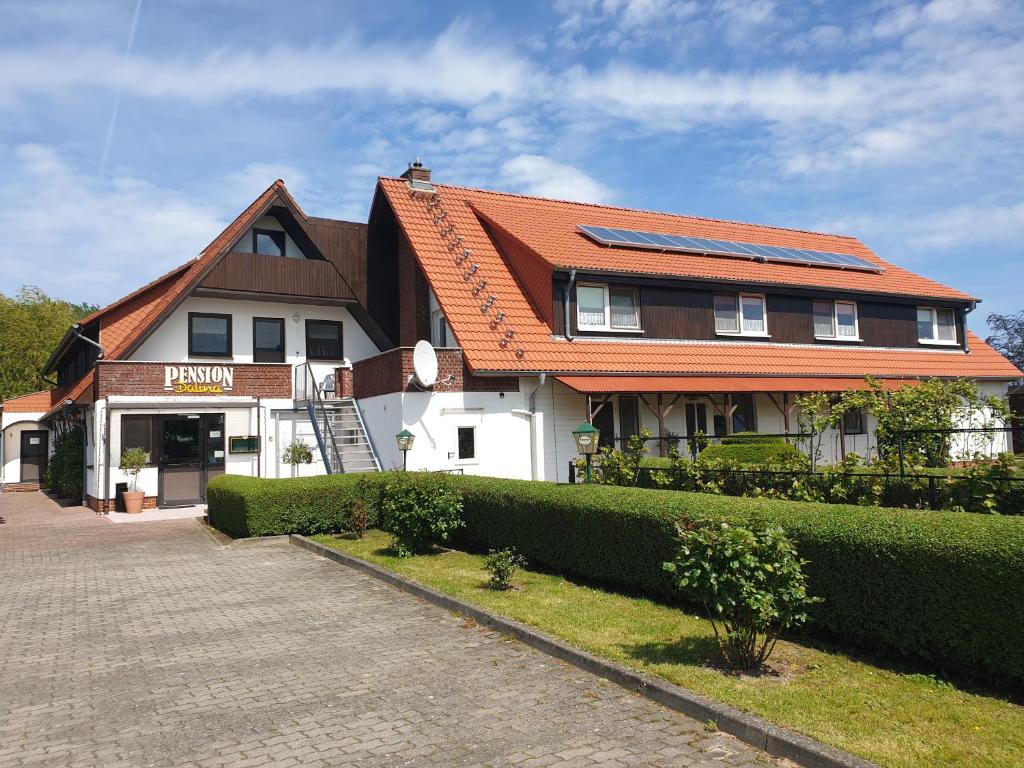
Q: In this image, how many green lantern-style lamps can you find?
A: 2